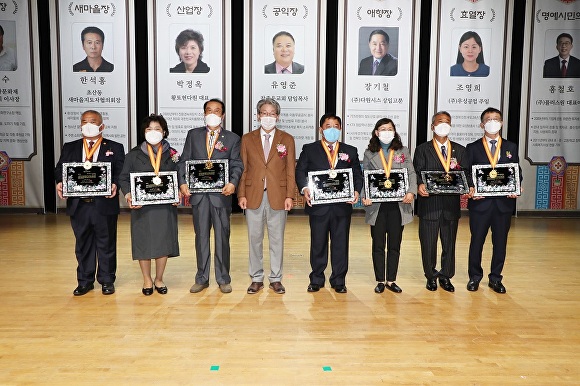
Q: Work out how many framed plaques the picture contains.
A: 7